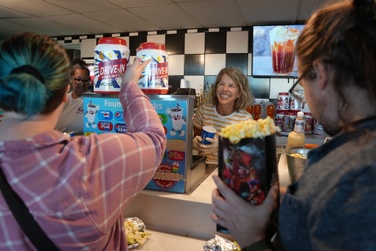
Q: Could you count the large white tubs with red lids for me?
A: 2